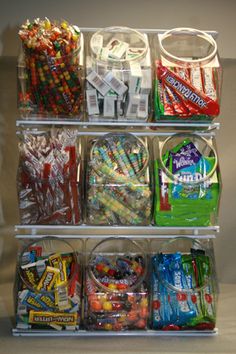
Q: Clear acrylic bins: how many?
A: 9